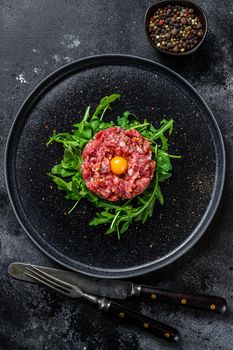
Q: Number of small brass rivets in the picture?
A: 6